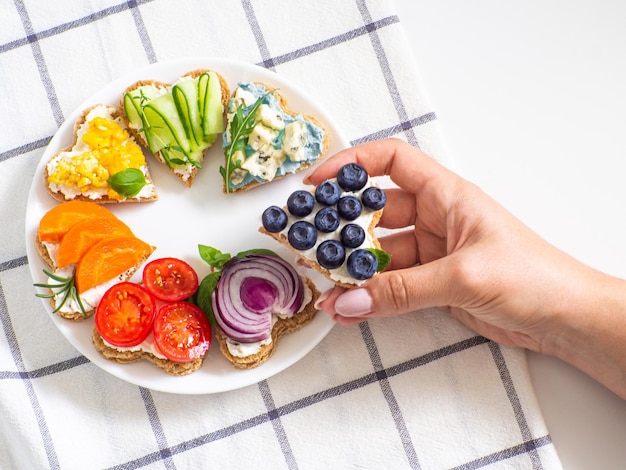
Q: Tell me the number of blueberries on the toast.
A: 11